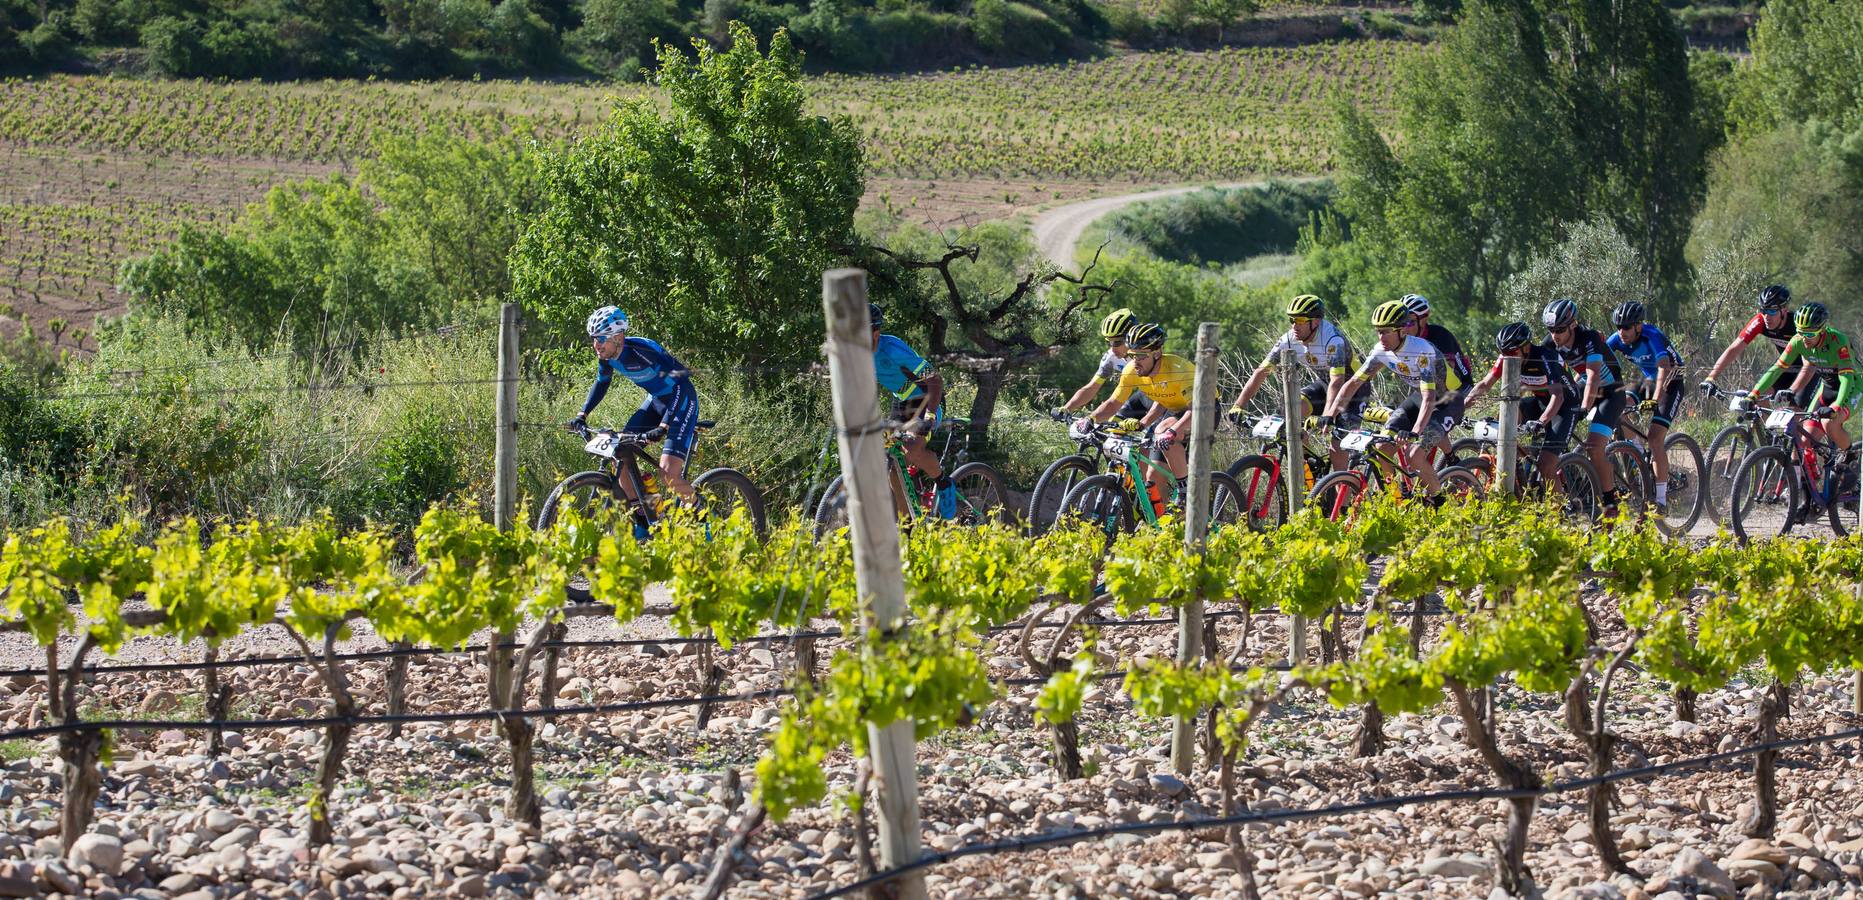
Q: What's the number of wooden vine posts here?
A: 5